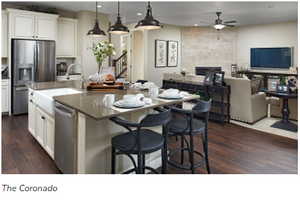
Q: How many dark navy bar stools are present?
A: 2